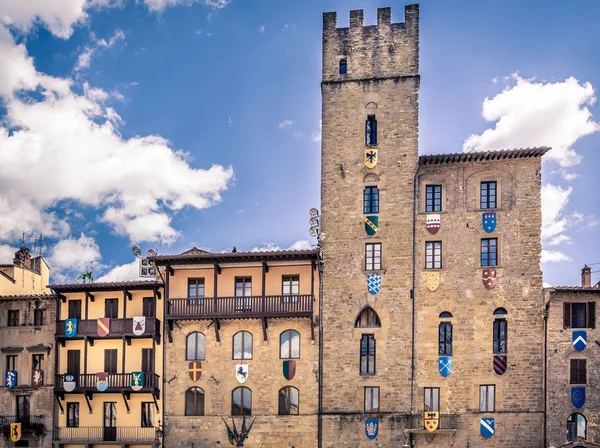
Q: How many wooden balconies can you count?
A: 3